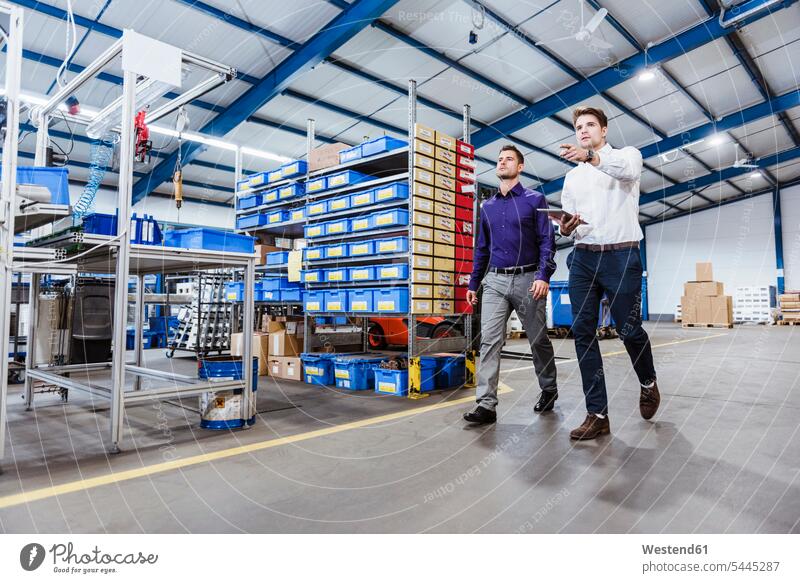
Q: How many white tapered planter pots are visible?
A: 0